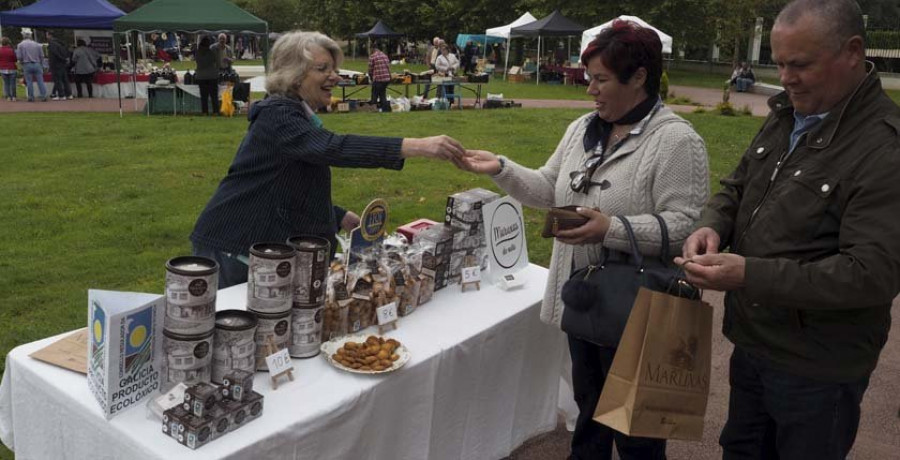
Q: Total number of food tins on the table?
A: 7